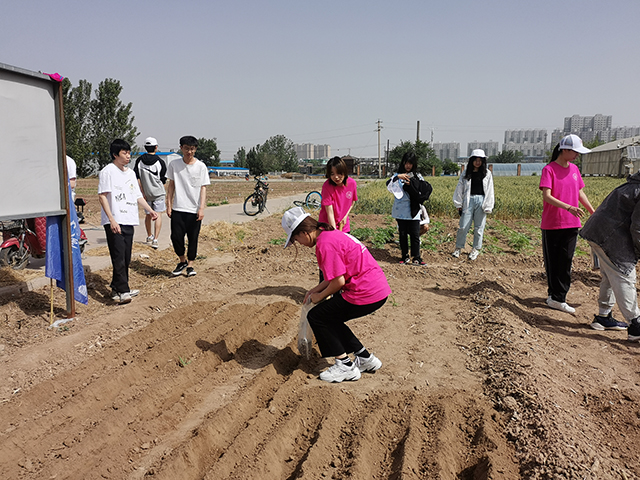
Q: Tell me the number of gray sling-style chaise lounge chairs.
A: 0